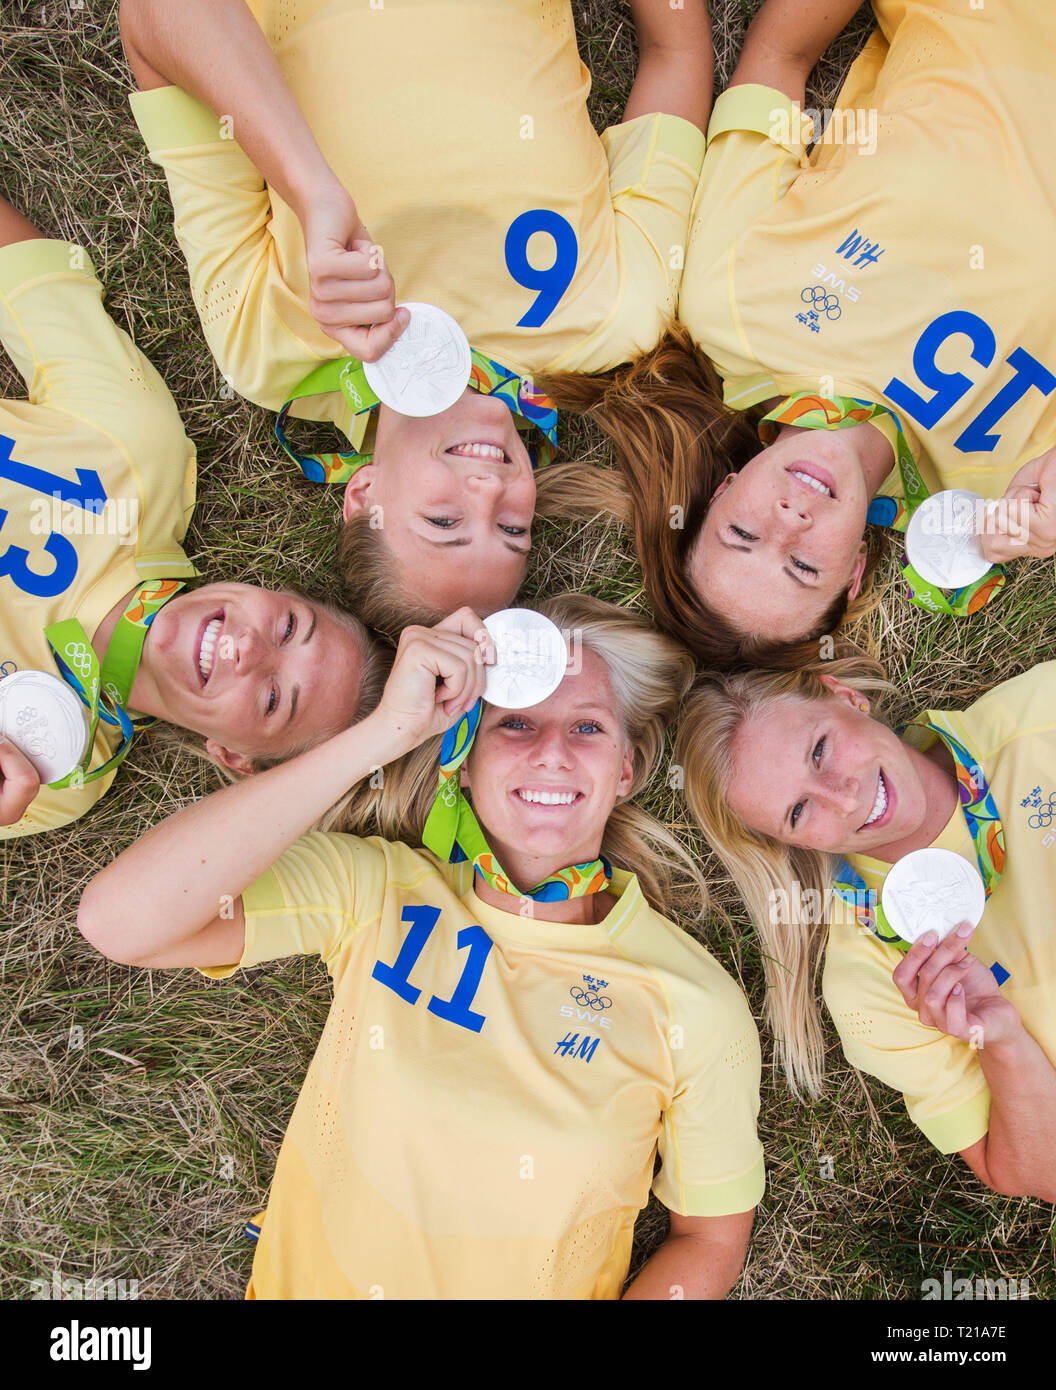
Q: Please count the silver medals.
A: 5